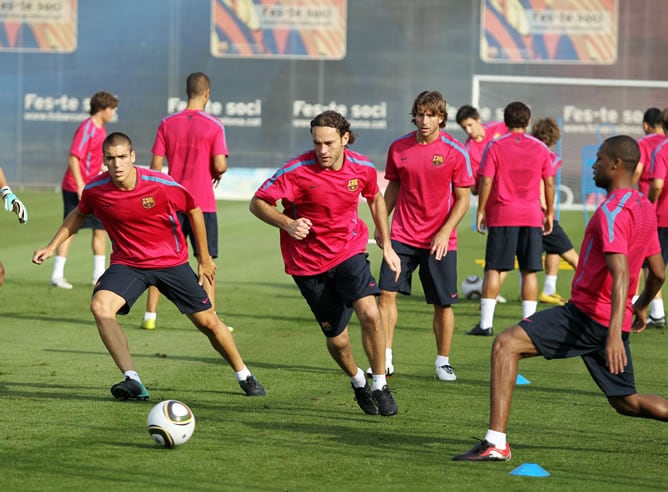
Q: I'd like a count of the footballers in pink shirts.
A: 11